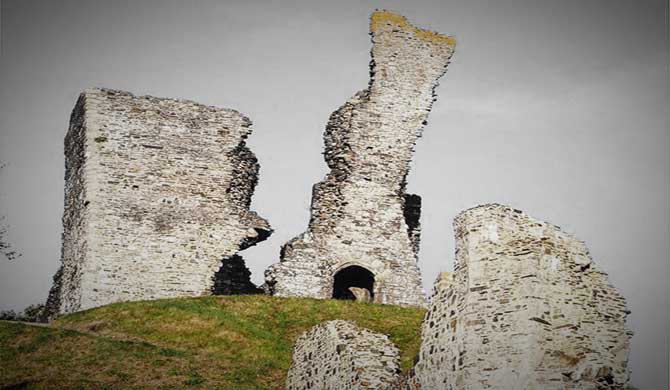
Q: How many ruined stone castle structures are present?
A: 4